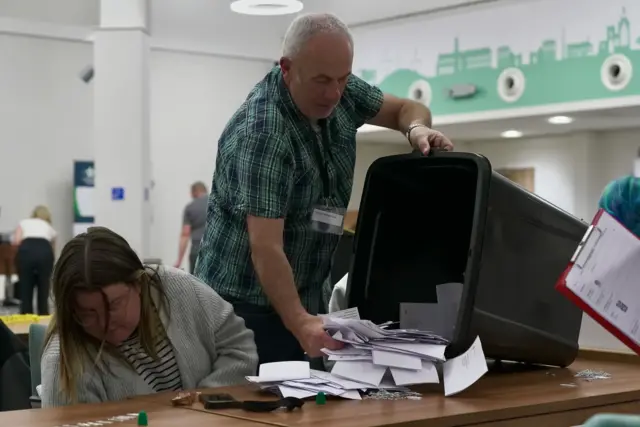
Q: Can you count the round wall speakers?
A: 3